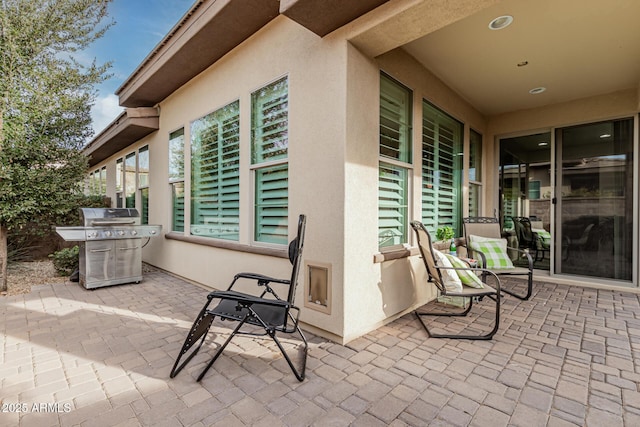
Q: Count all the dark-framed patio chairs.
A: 3